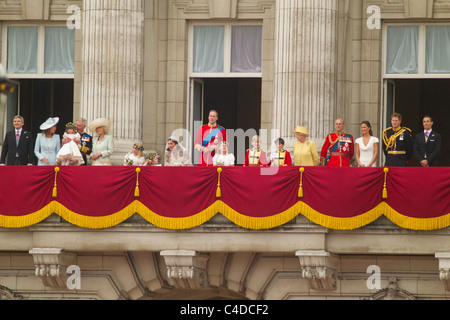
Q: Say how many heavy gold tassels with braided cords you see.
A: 5